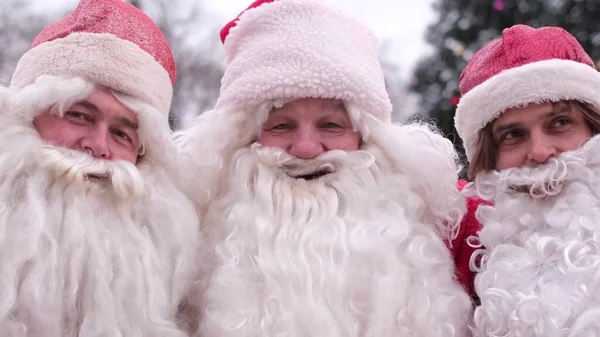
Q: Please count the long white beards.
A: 3